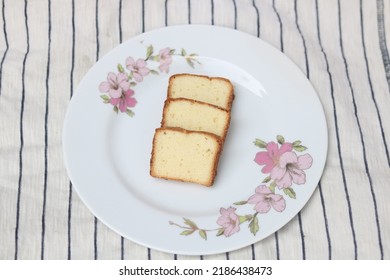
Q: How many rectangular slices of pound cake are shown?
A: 3